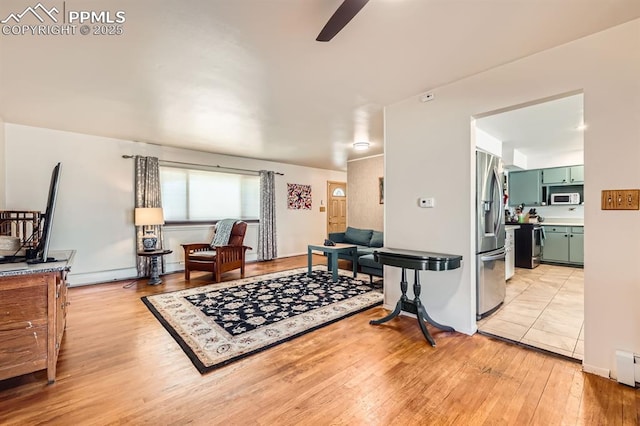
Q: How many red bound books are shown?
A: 0